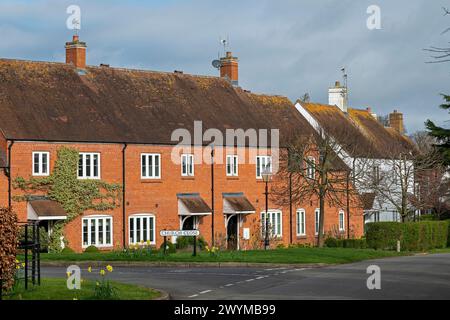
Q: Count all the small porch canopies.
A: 3